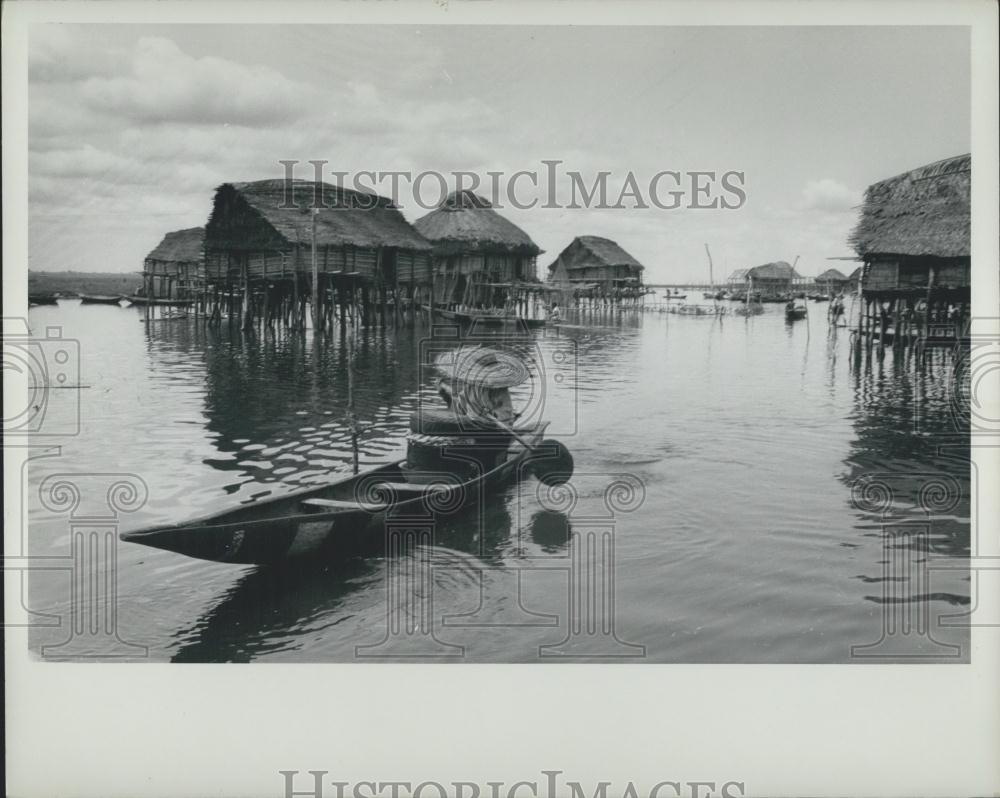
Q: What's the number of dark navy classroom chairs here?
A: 0